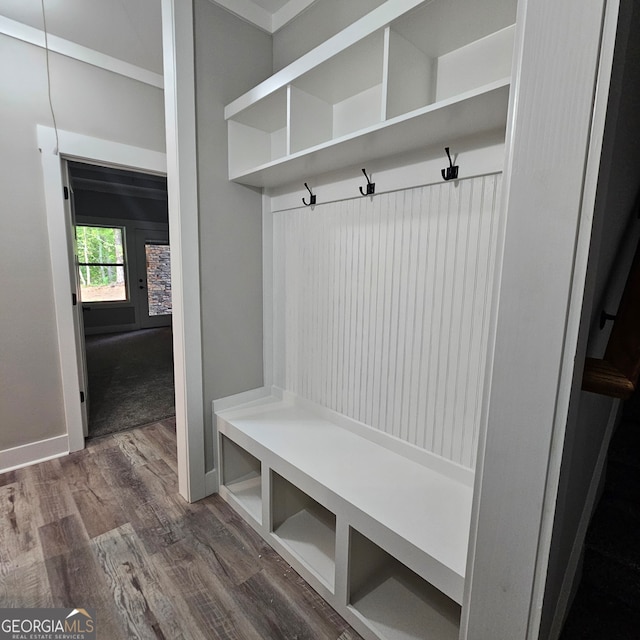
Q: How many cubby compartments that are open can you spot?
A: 6